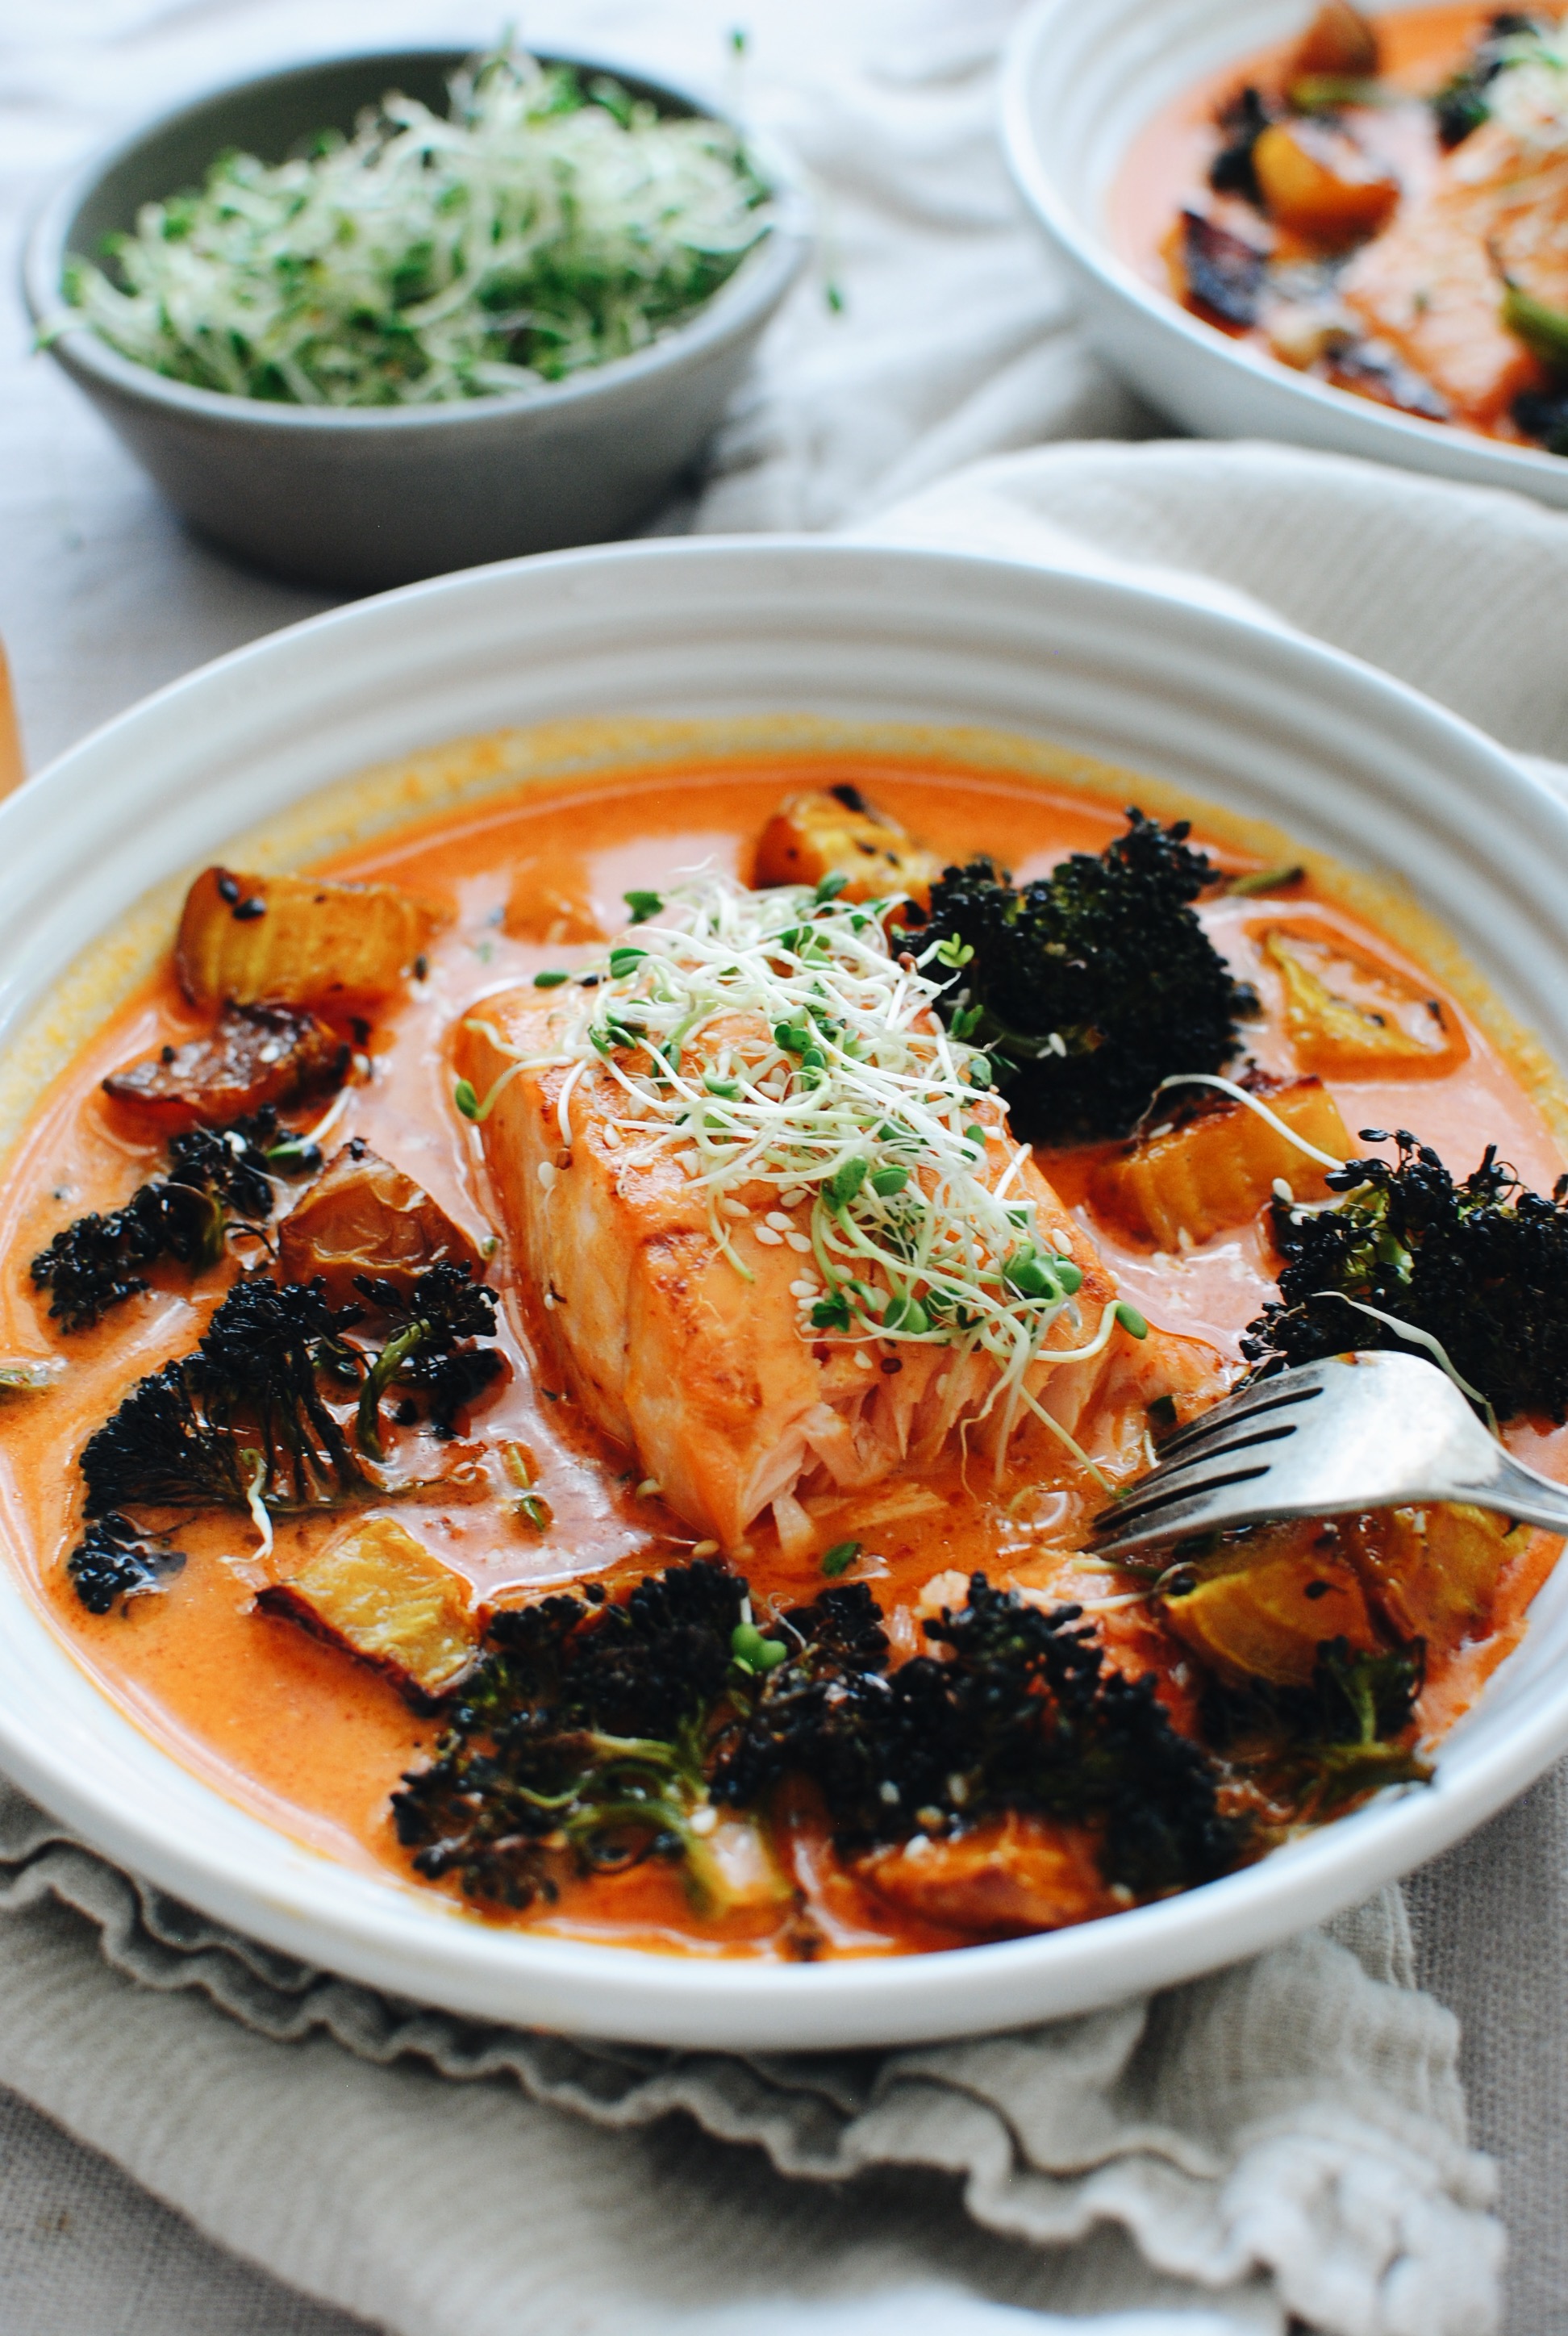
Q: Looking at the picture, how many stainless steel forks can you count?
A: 1